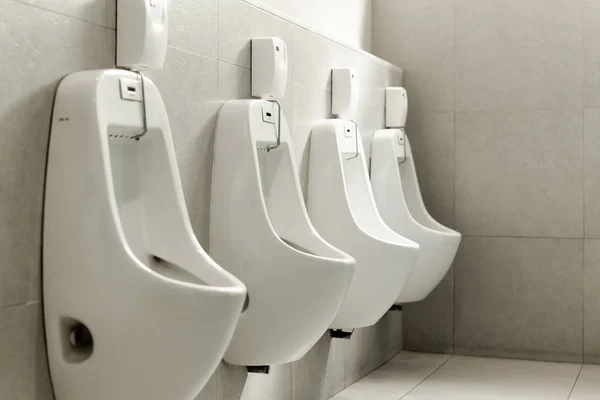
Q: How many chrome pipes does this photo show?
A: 4